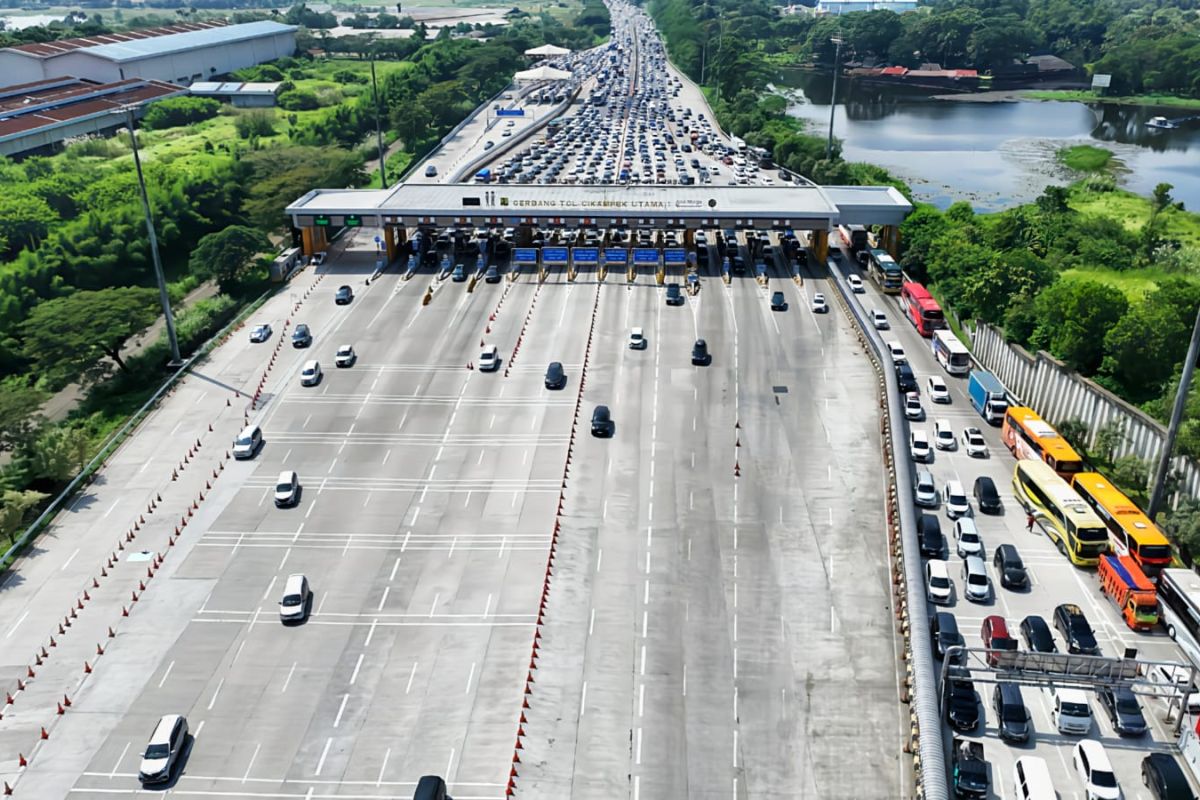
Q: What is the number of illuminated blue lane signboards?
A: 6